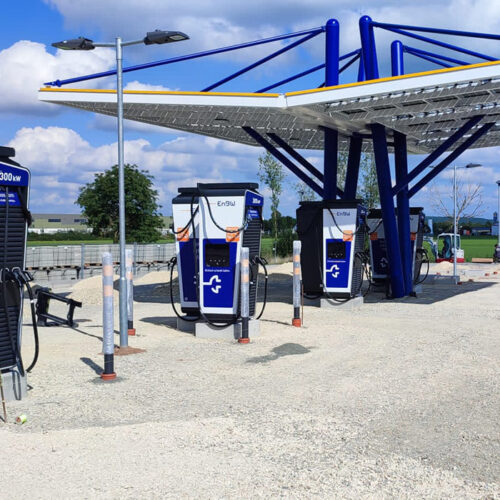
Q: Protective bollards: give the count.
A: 4